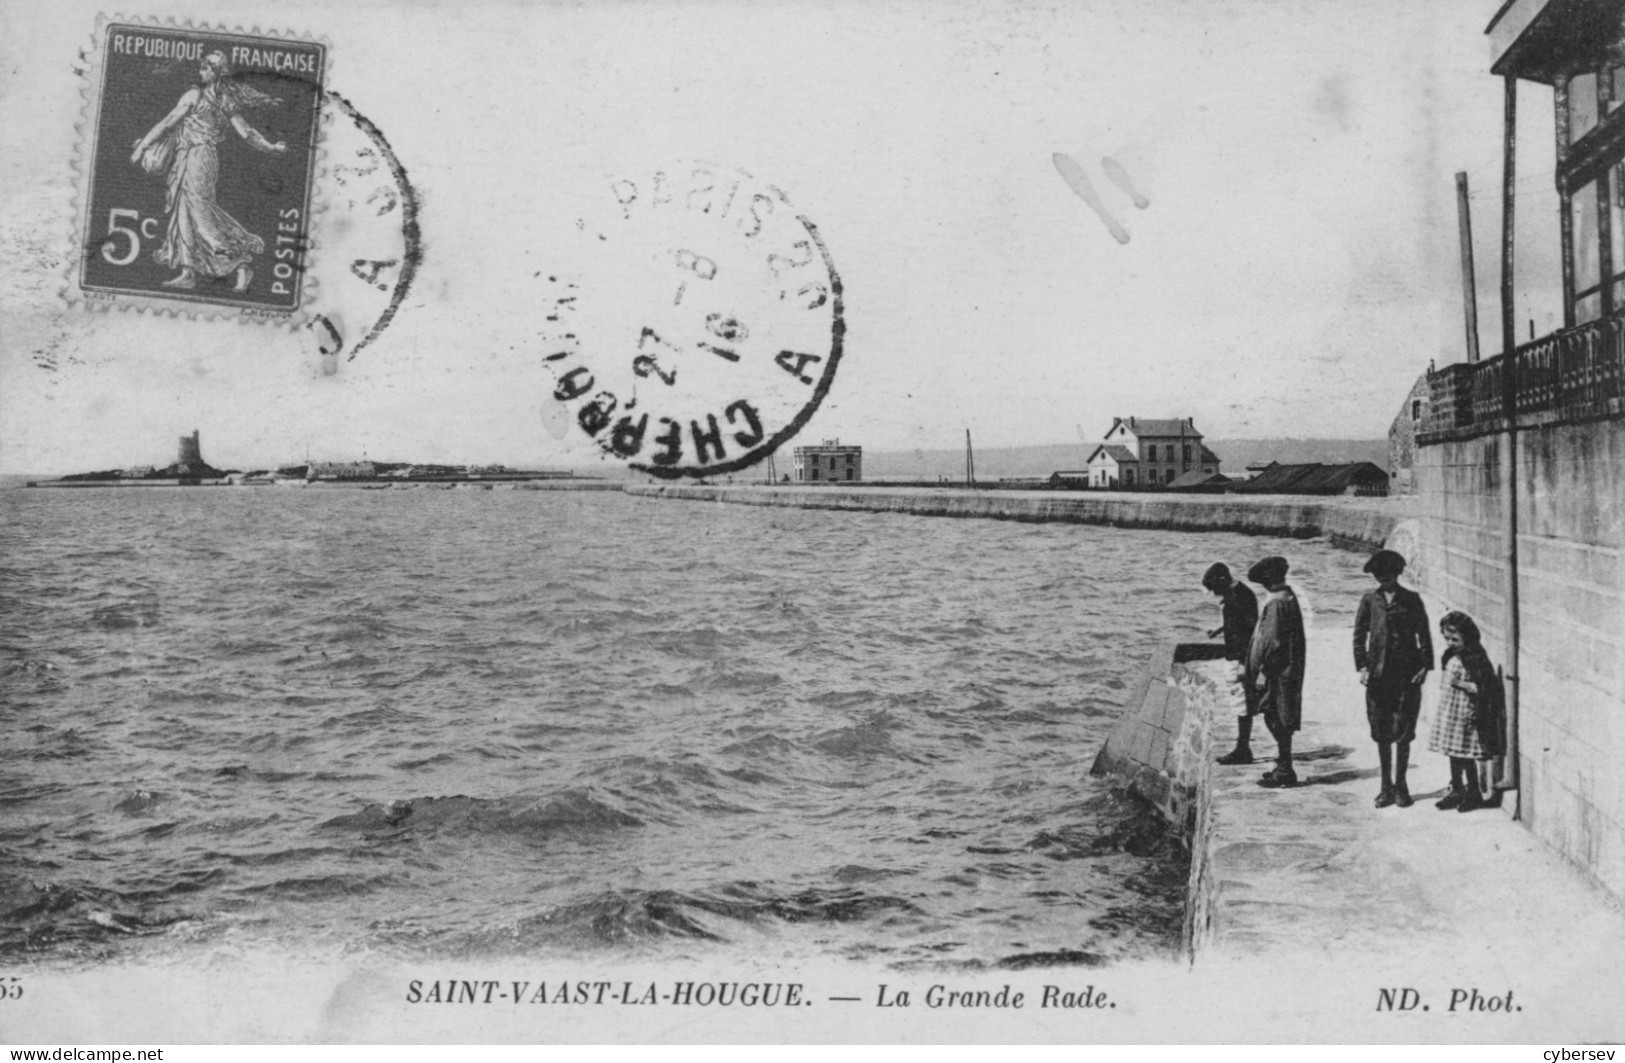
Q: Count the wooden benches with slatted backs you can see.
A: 0